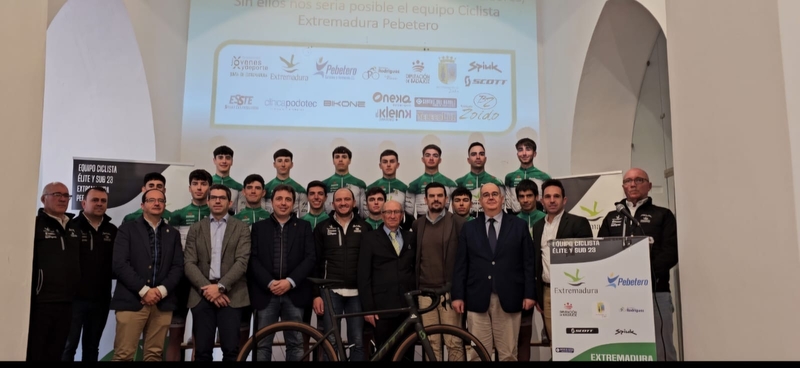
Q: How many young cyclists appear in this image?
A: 14